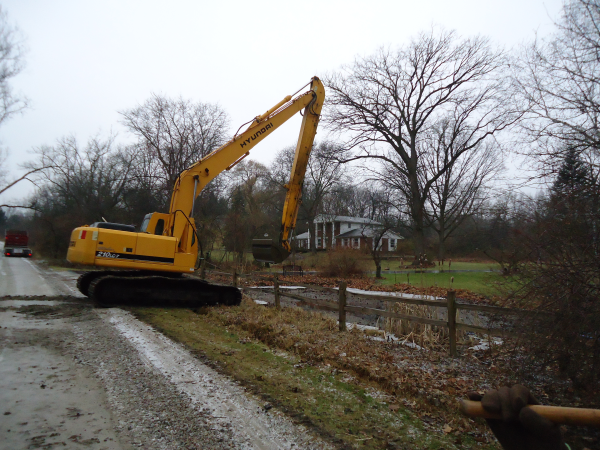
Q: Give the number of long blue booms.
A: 0